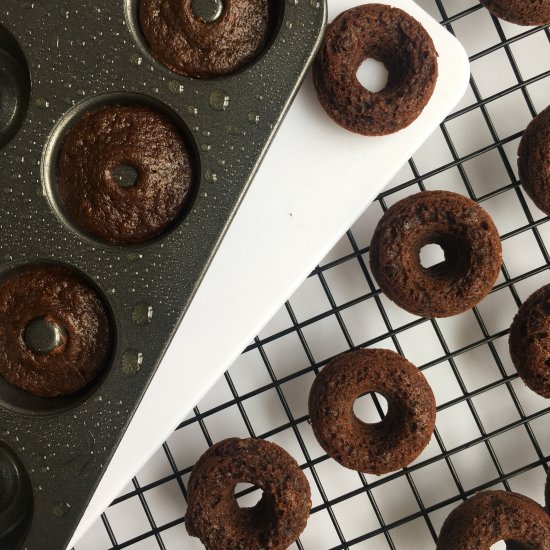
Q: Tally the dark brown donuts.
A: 11